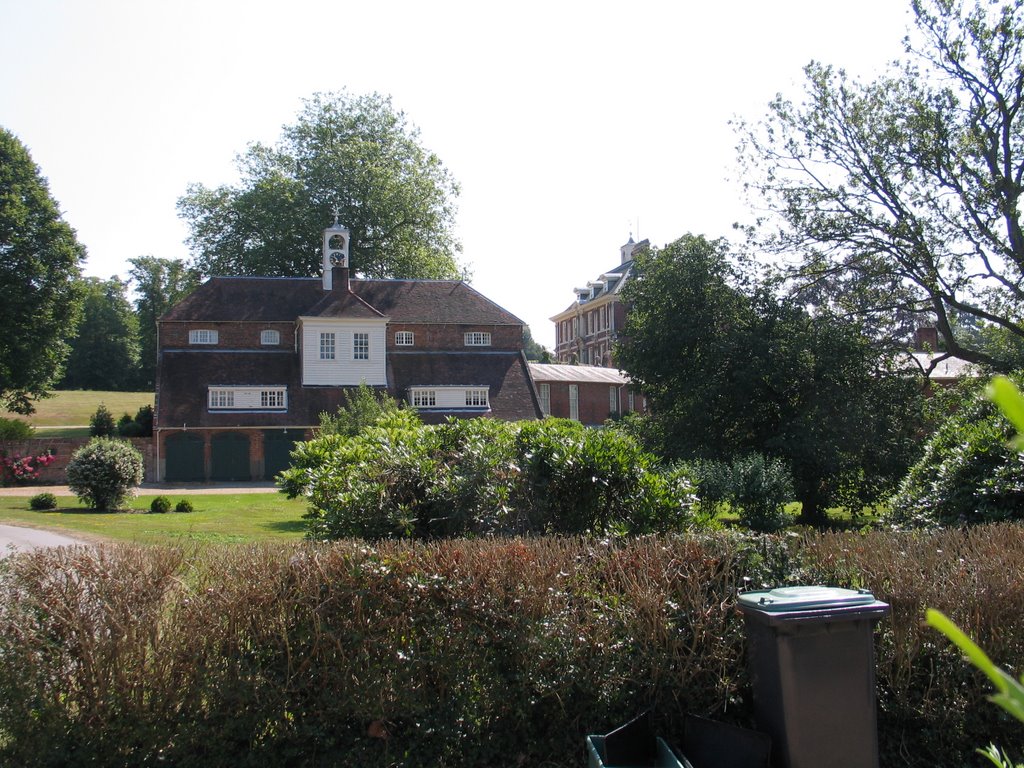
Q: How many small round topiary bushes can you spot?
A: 3